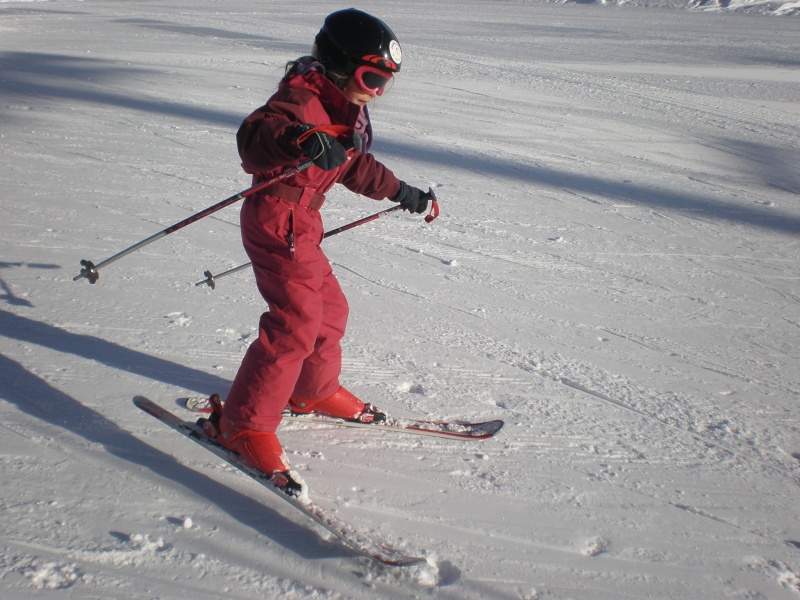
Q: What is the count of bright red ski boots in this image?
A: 2